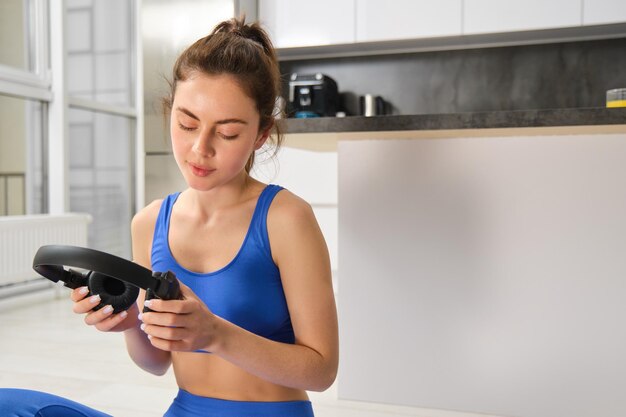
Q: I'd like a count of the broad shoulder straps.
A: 2